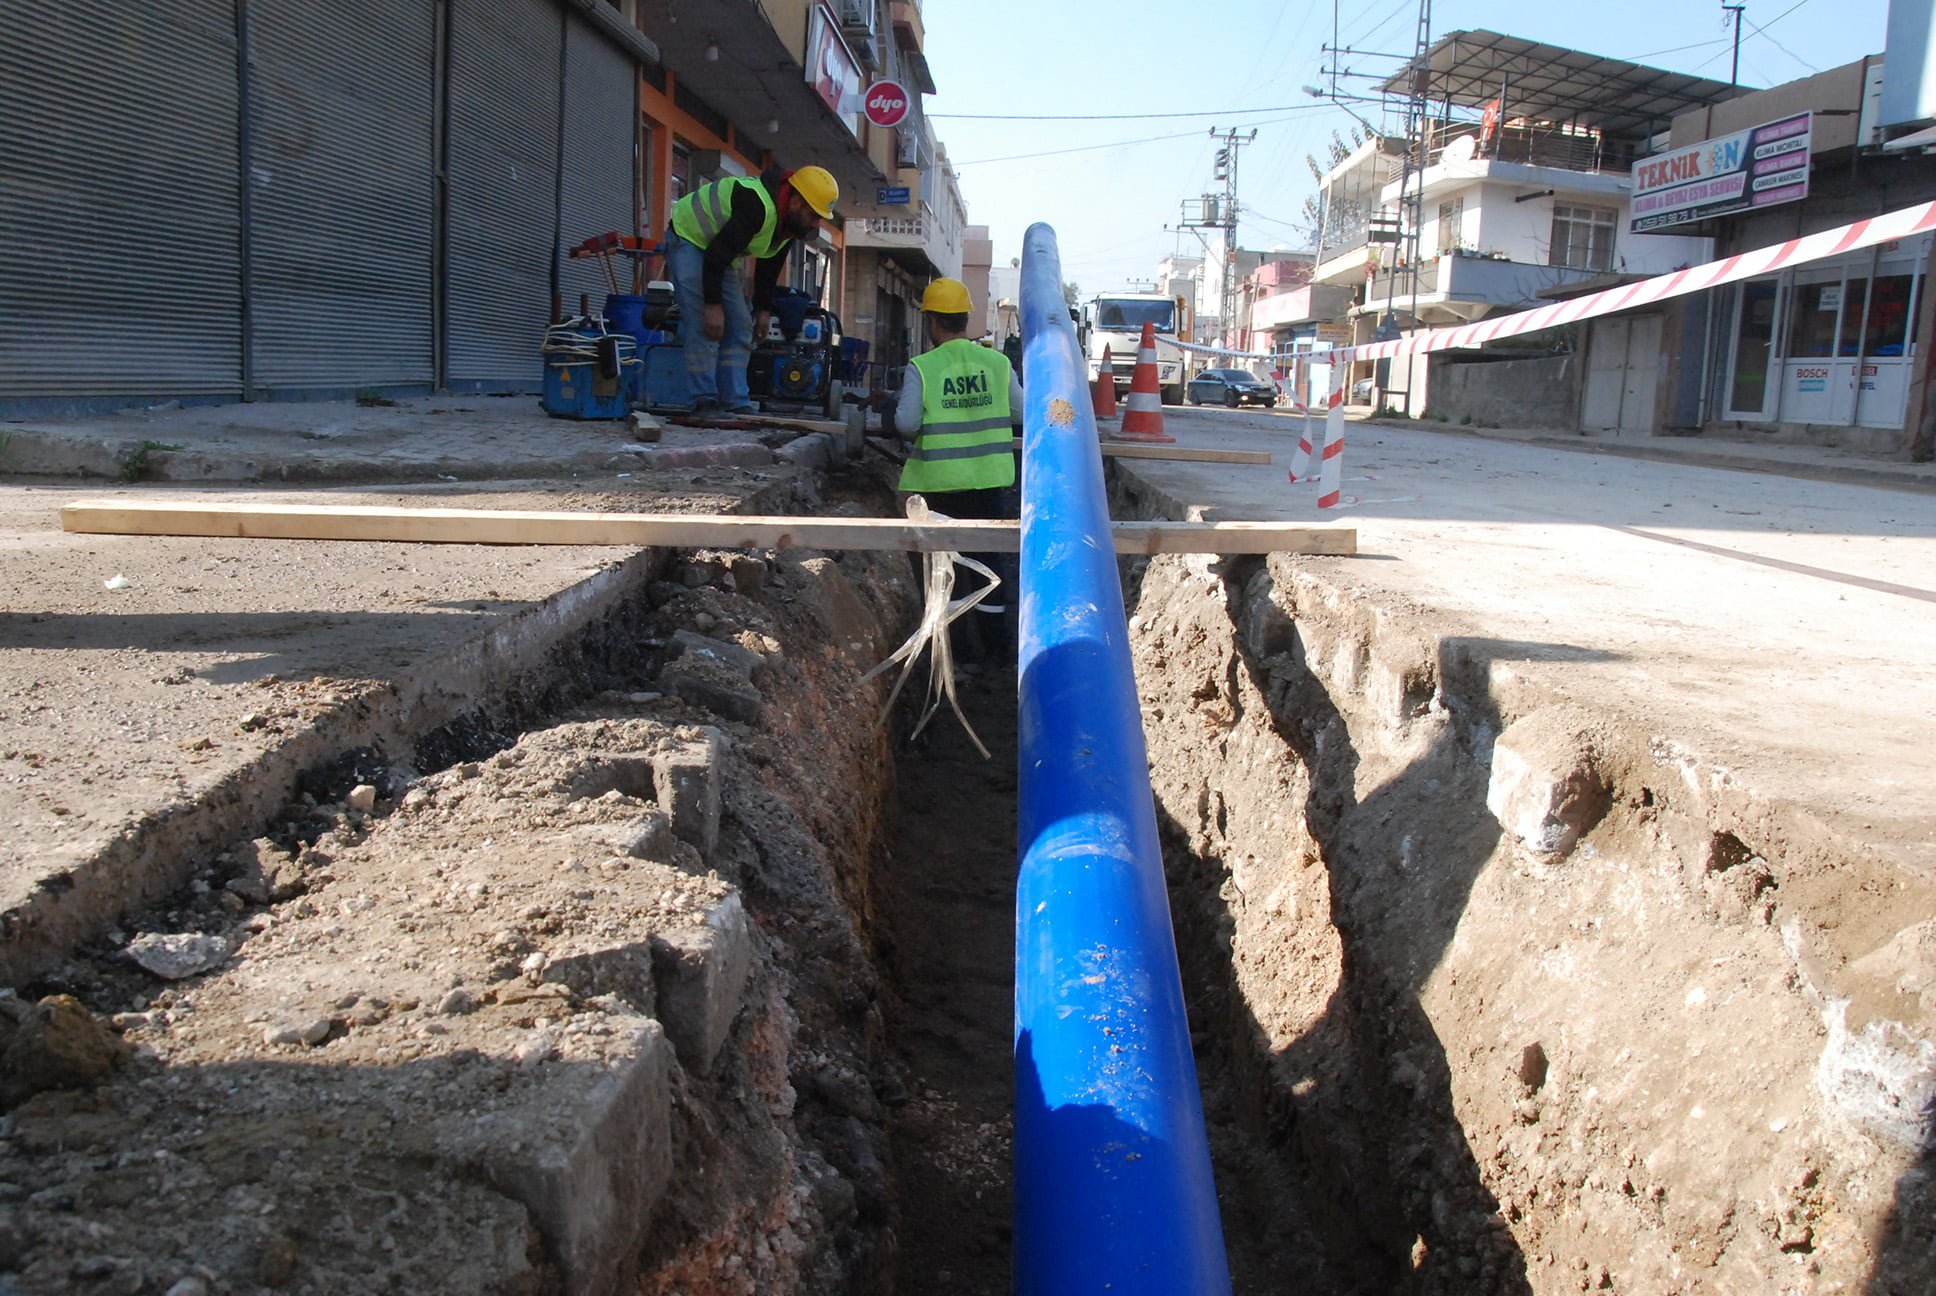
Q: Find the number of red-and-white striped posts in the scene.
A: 2